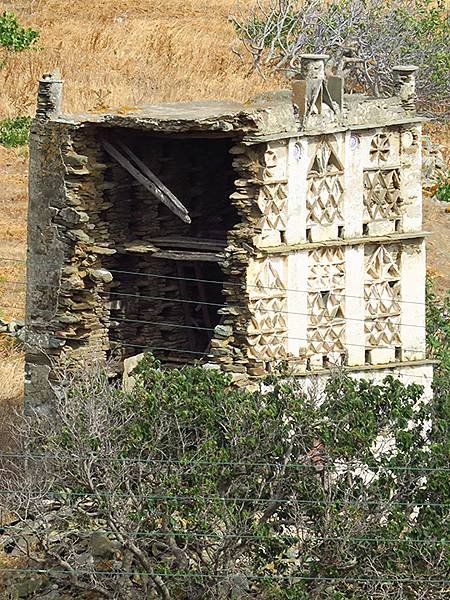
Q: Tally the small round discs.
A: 3